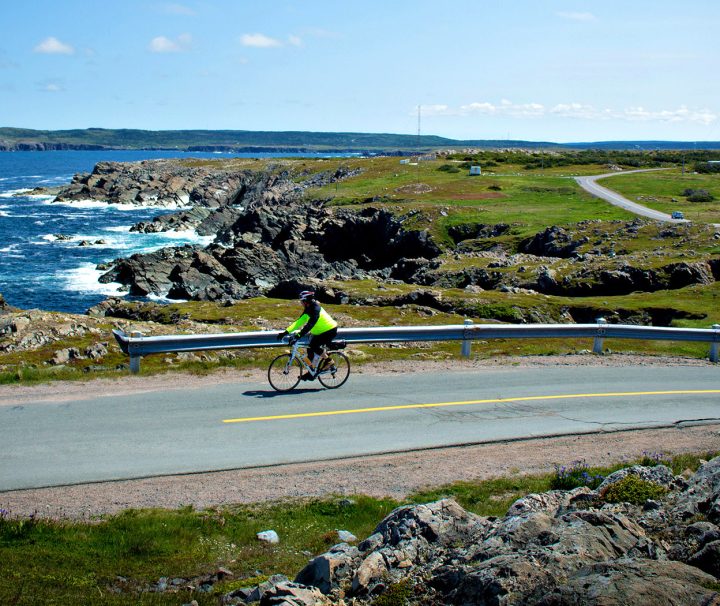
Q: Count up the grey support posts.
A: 4